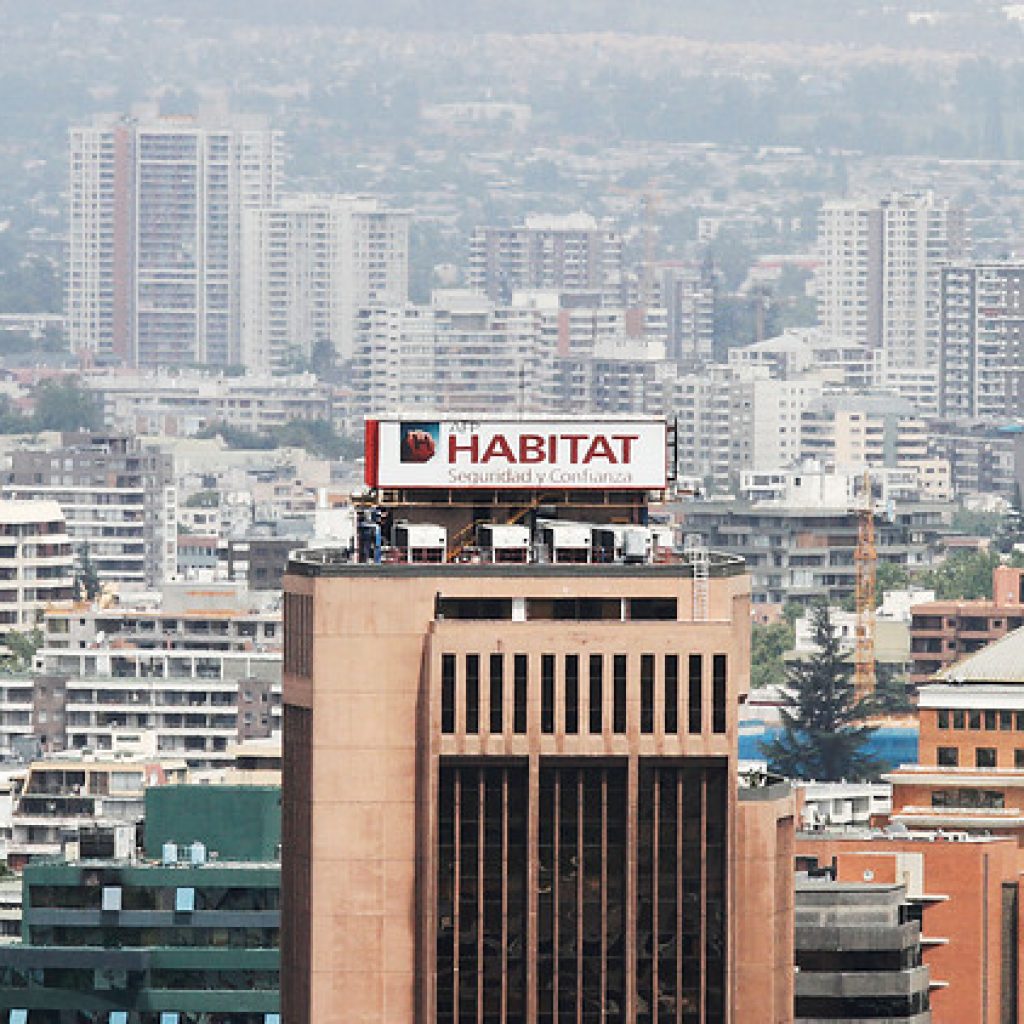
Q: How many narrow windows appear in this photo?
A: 12